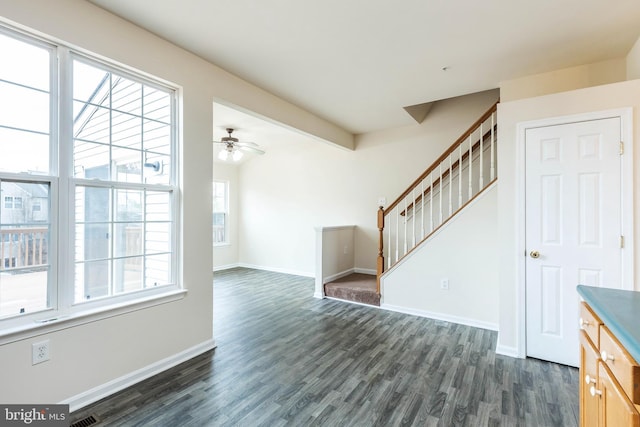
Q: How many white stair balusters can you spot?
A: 12